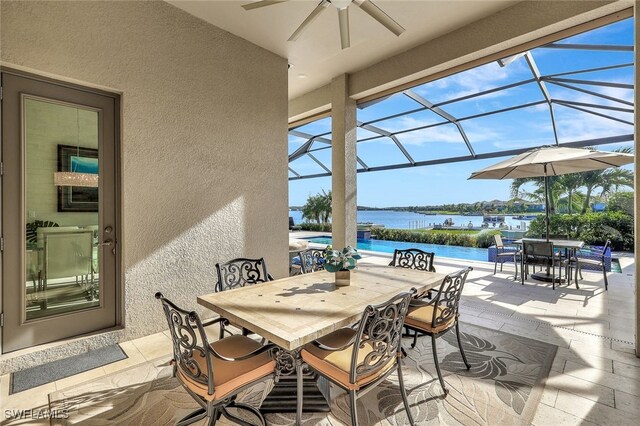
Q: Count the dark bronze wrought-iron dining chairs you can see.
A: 6